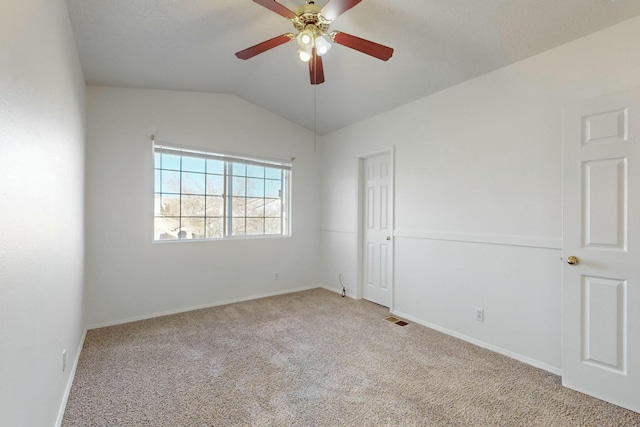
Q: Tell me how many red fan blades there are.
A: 5